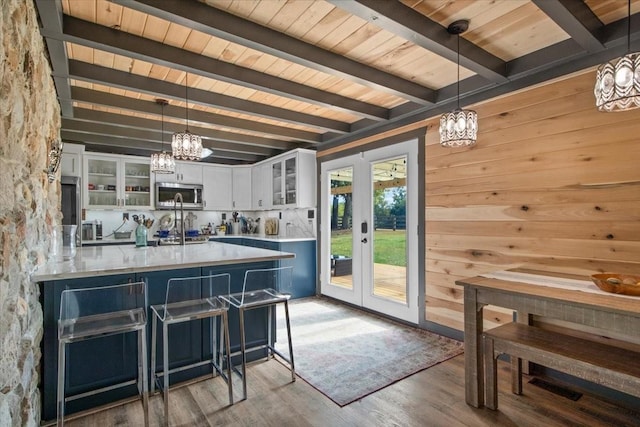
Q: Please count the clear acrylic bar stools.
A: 3